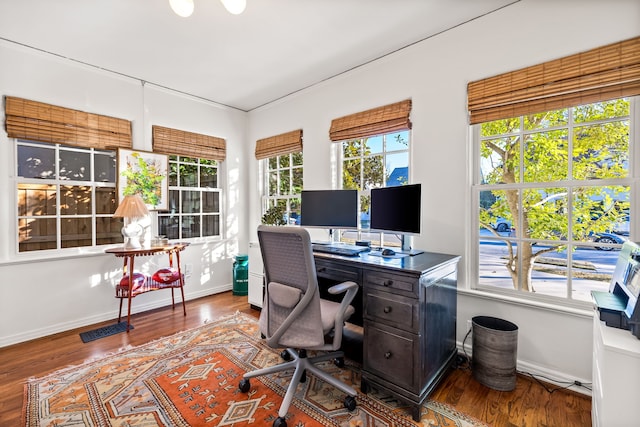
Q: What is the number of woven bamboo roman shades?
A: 5